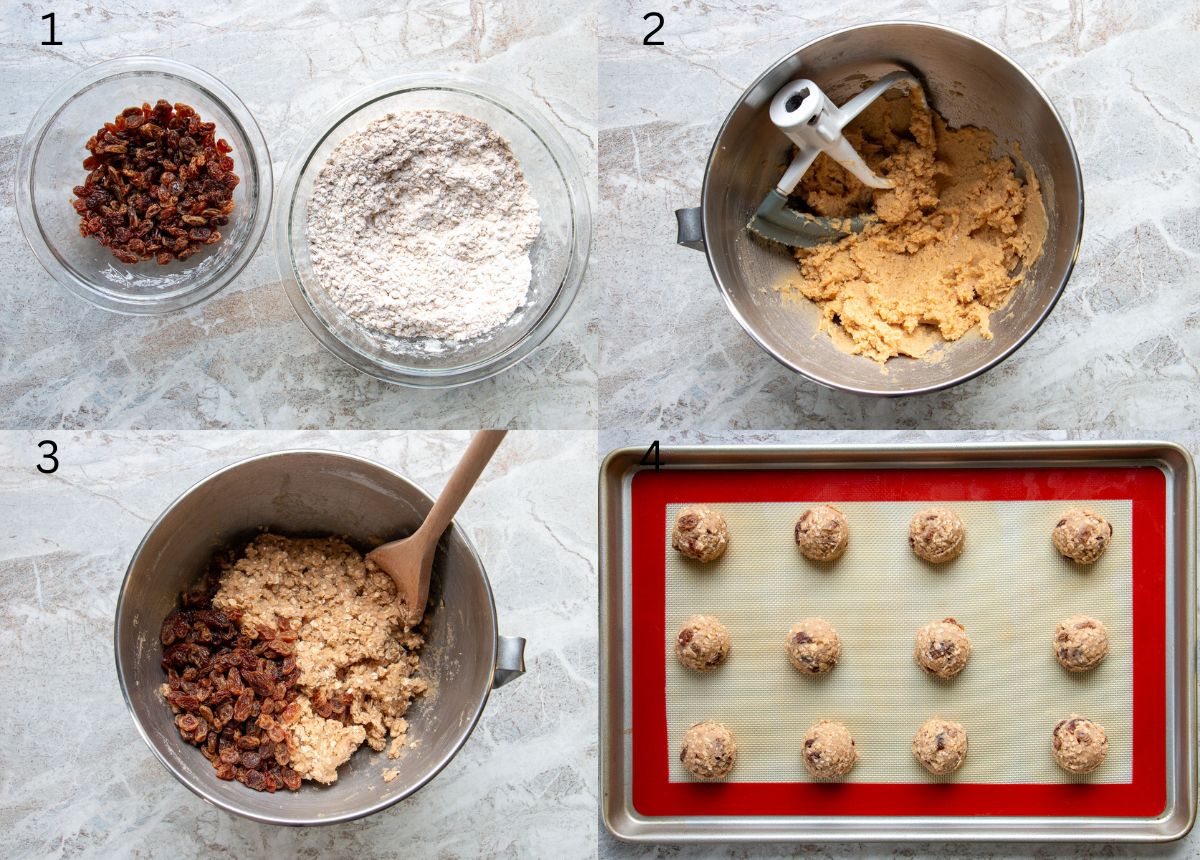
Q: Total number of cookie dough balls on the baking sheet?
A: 12